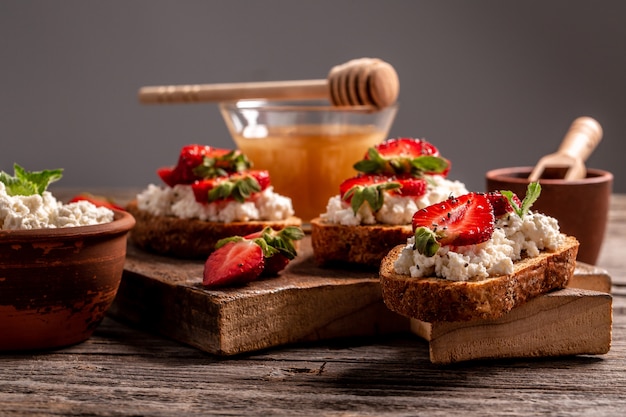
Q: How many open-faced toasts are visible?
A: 3